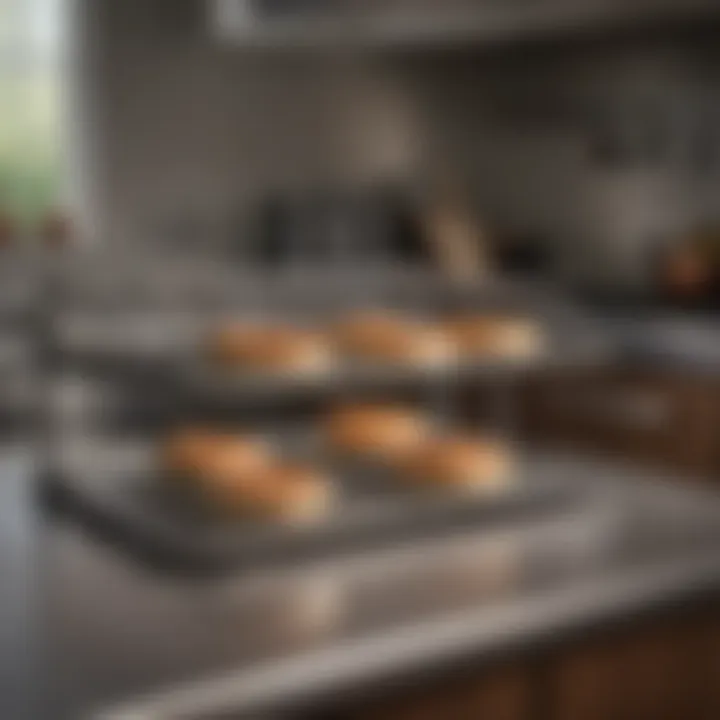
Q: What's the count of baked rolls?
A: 7